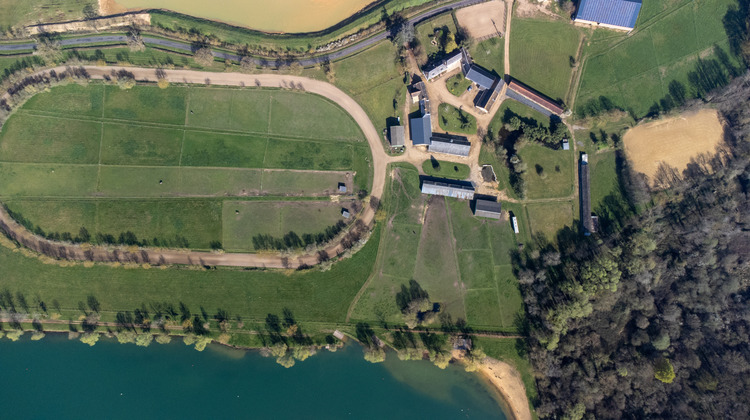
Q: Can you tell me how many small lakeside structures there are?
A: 2